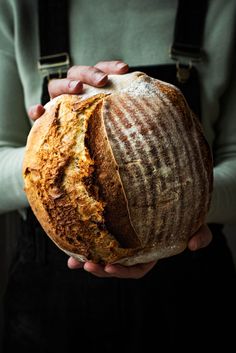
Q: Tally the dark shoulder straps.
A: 2